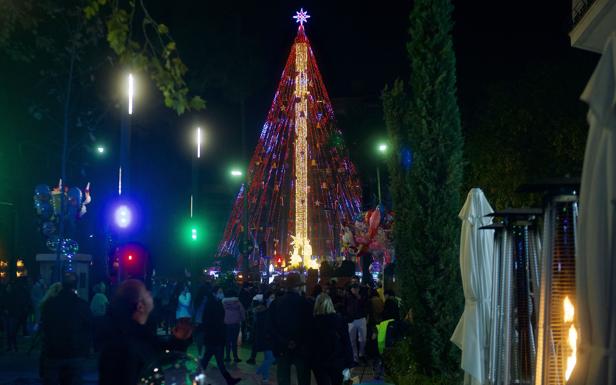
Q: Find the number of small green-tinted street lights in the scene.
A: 3